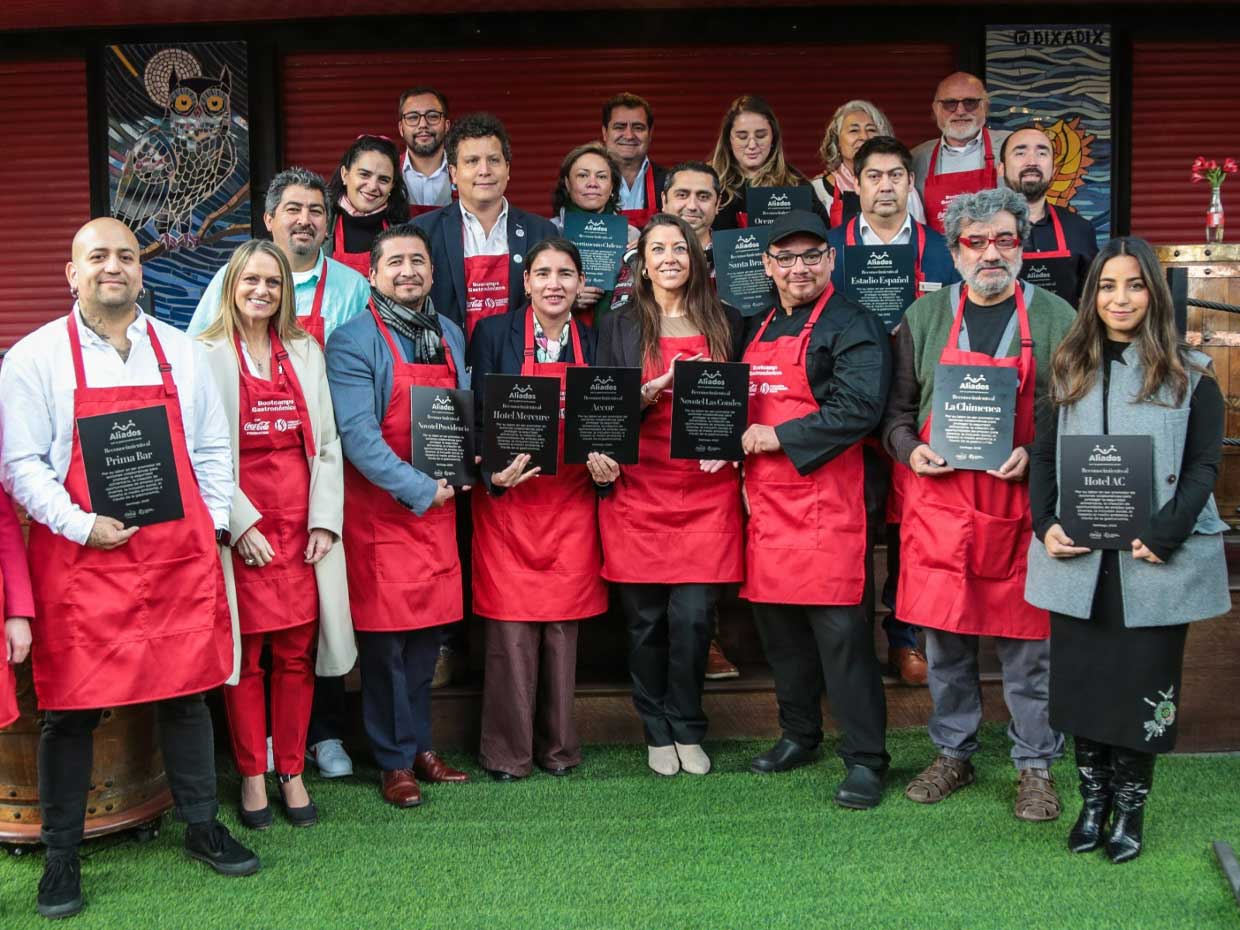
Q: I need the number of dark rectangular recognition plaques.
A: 12